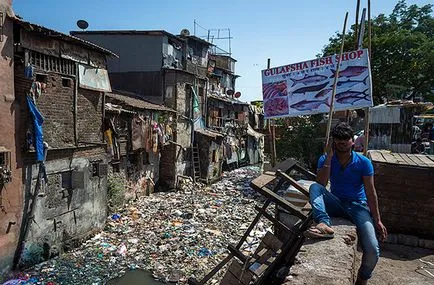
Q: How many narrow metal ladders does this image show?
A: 1